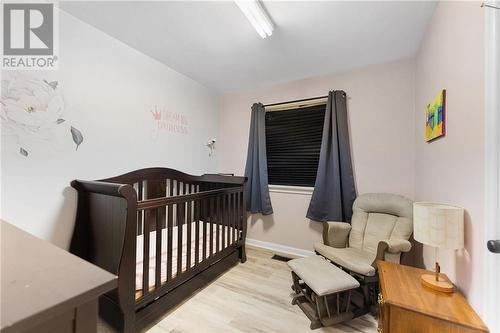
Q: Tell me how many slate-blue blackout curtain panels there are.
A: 2